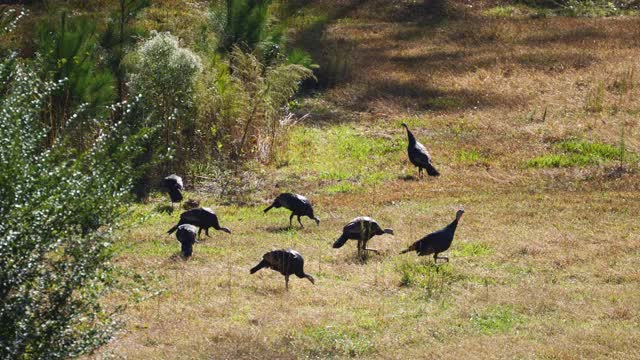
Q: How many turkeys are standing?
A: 8